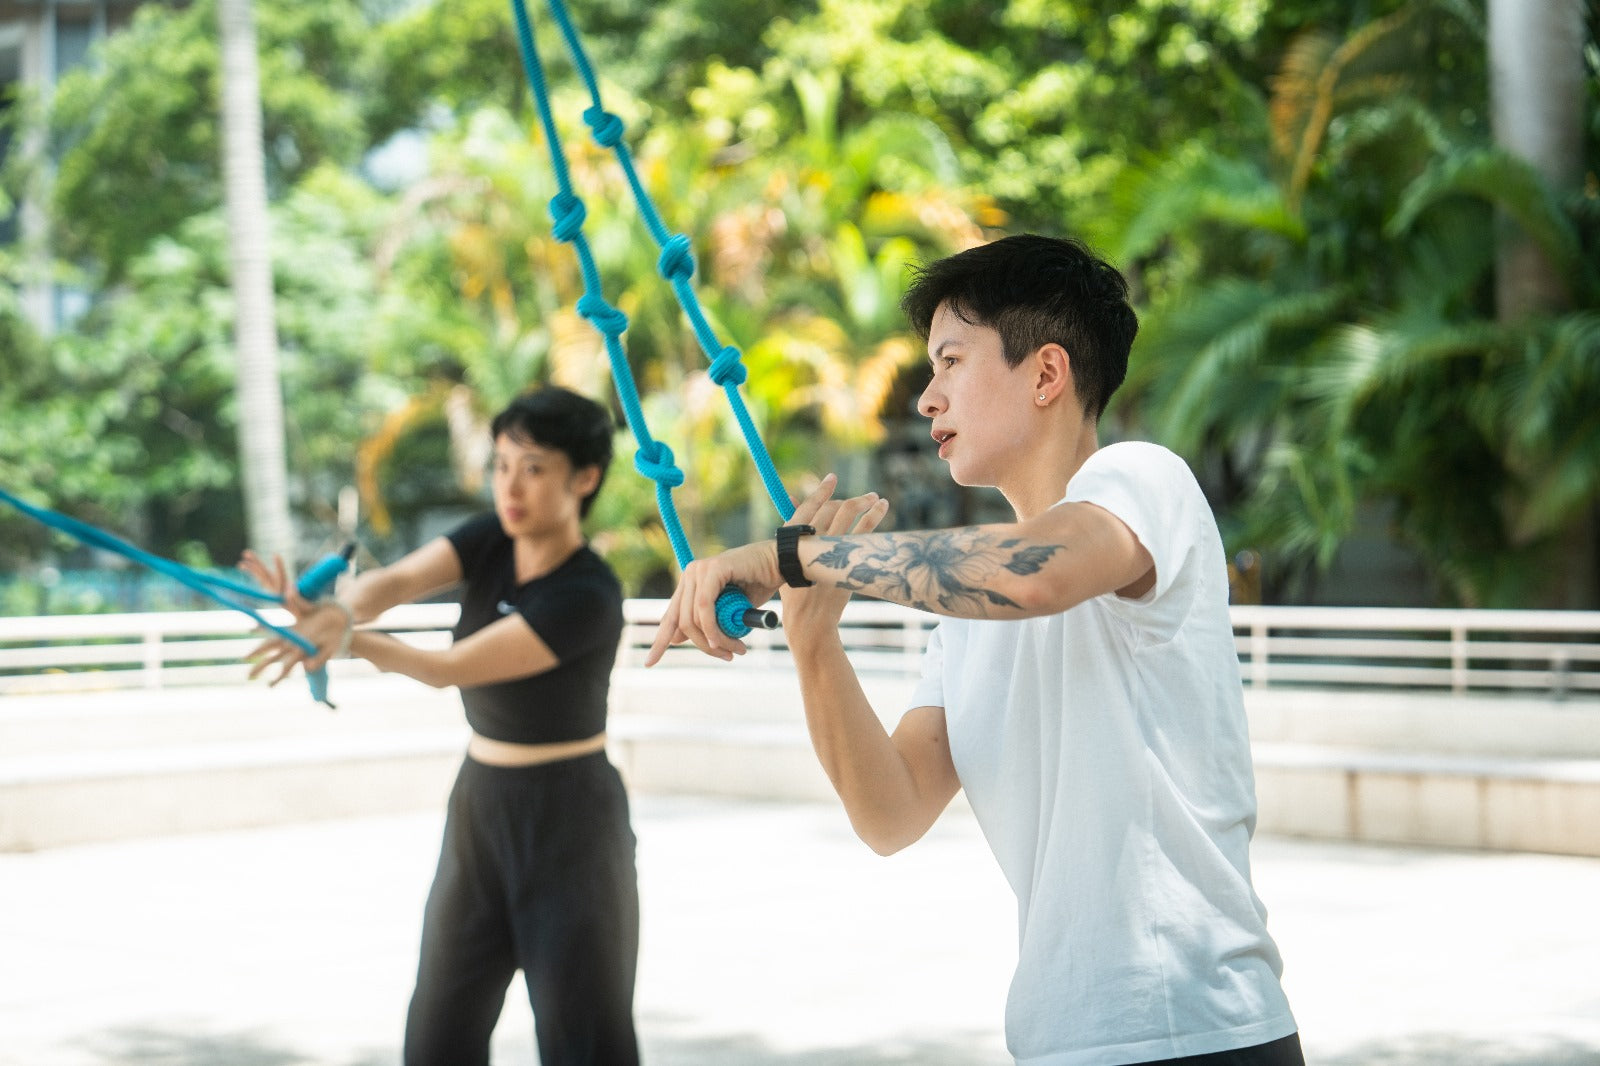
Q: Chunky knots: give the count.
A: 6